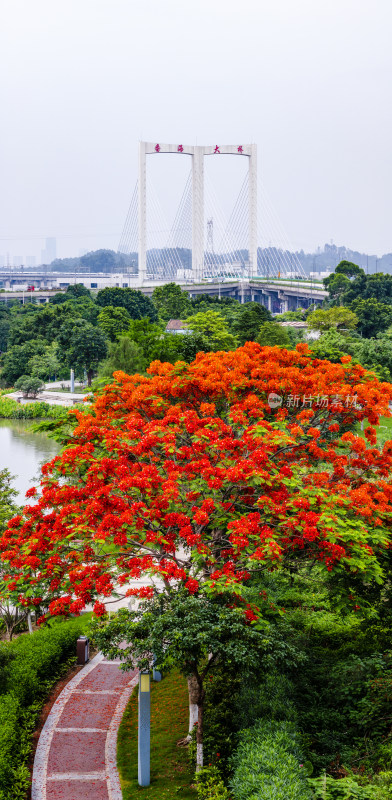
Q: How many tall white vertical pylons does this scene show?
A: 3